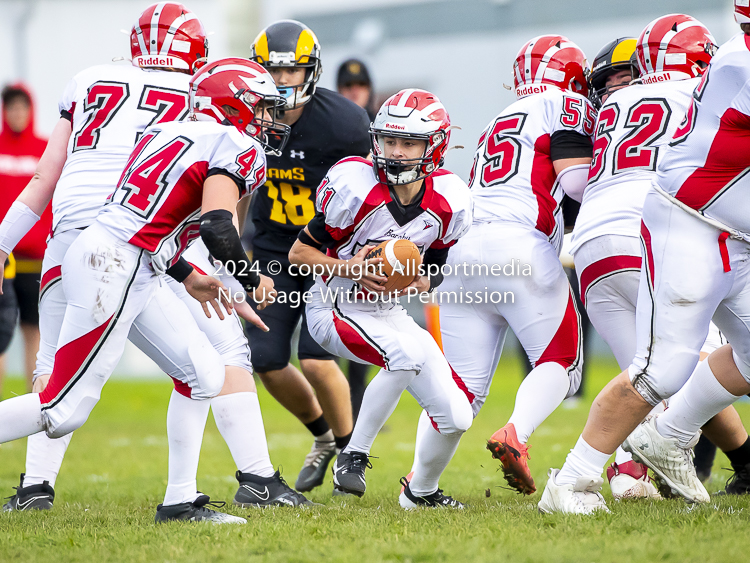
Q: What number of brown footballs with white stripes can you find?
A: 1